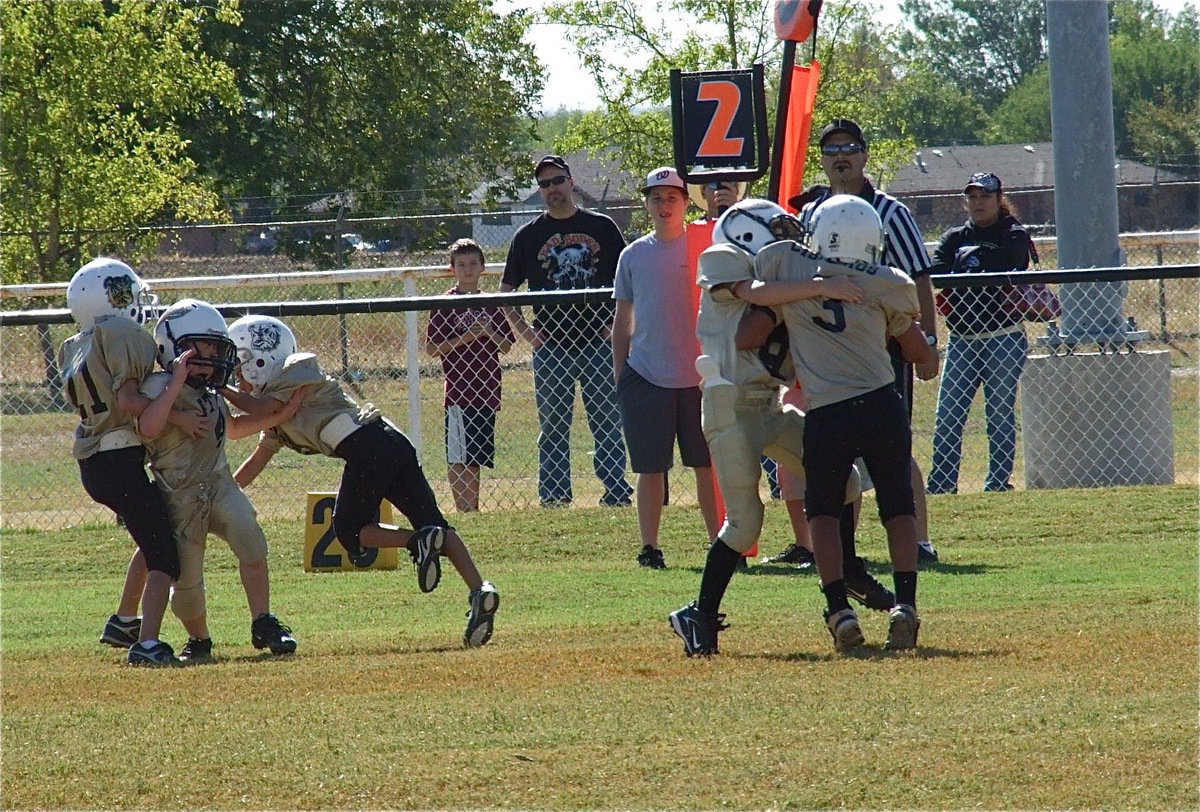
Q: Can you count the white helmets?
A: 5